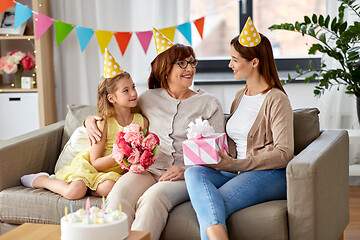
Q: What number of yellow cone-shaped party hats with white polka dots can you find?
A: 3